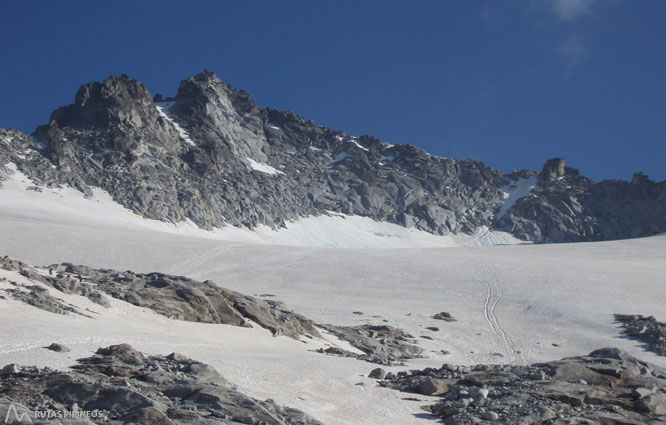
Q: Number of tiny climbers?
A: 3